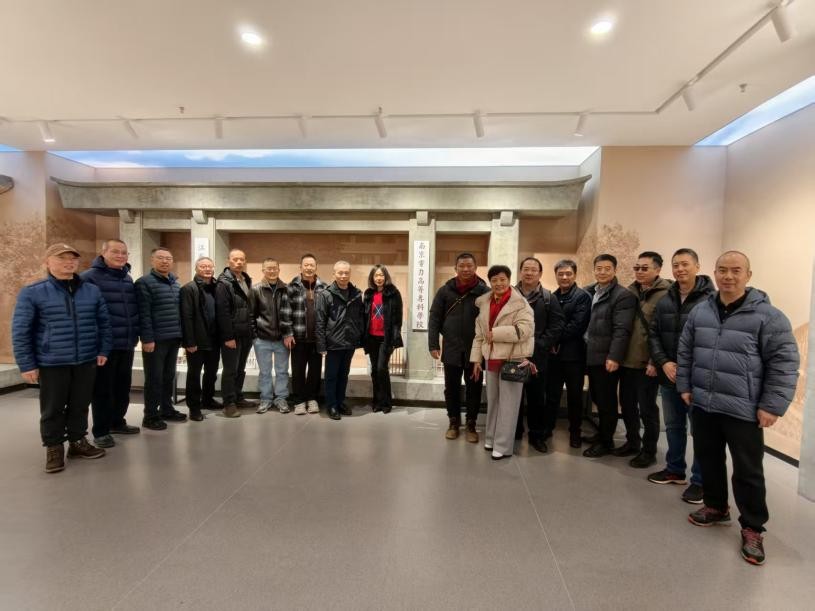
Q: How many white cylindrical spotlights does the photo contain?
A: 9